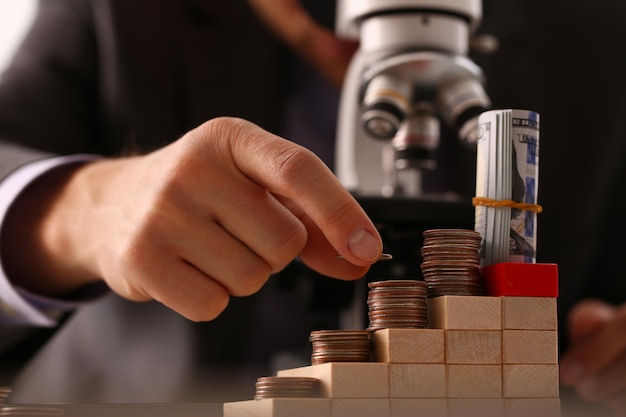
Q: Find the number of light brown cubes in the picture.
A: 14